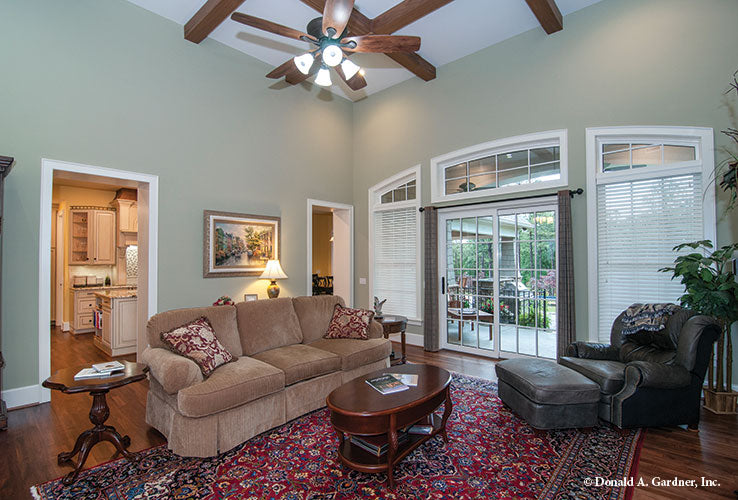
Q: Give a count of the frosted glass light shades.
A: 4